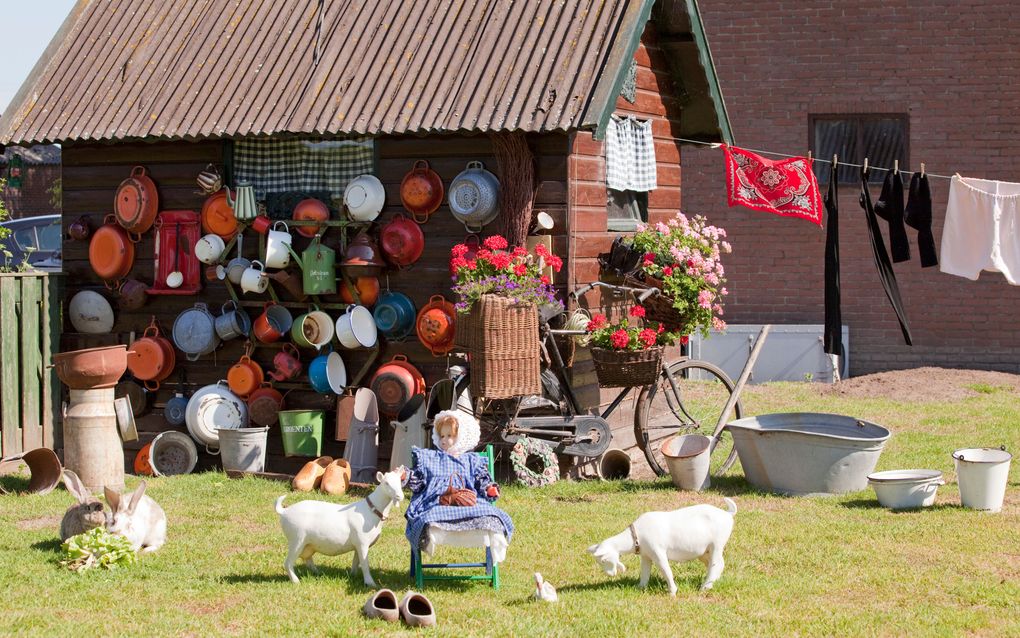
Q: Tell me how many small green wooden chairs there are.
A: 1